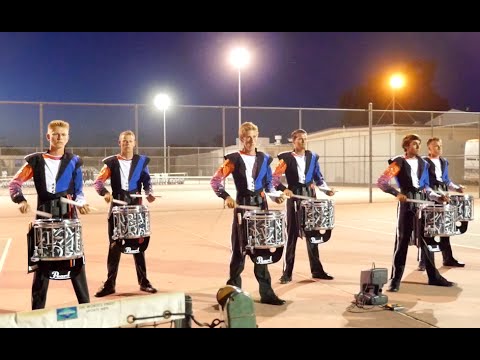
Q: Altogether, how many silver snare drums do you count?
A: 6